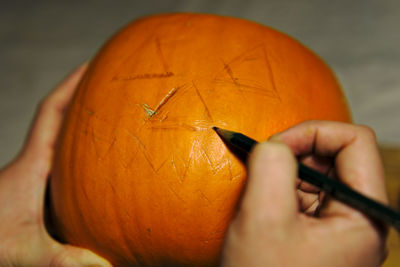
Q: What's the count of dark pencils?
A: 1